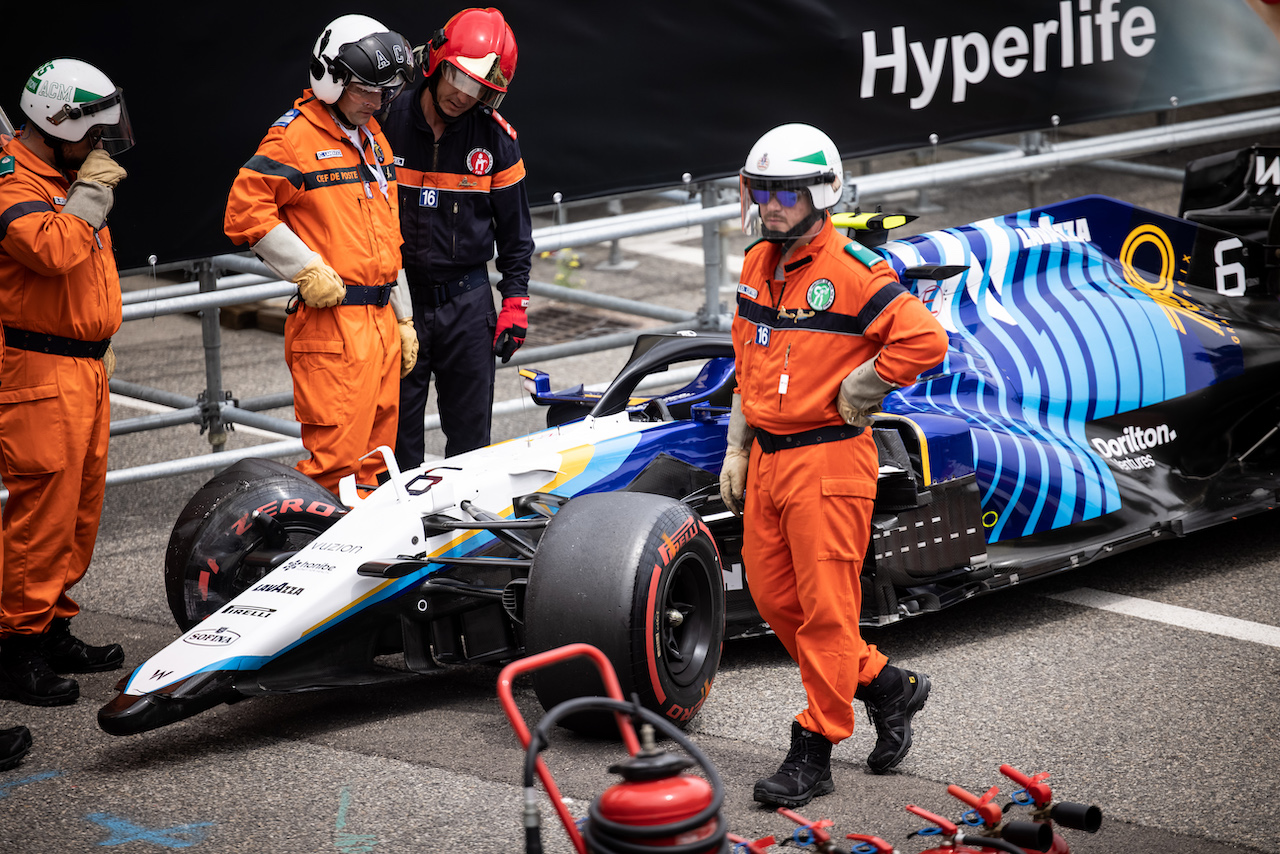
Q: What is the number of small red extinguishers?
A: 6